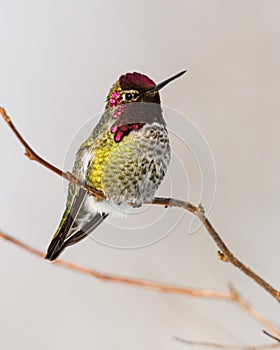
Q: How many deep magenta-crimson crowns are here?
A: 1